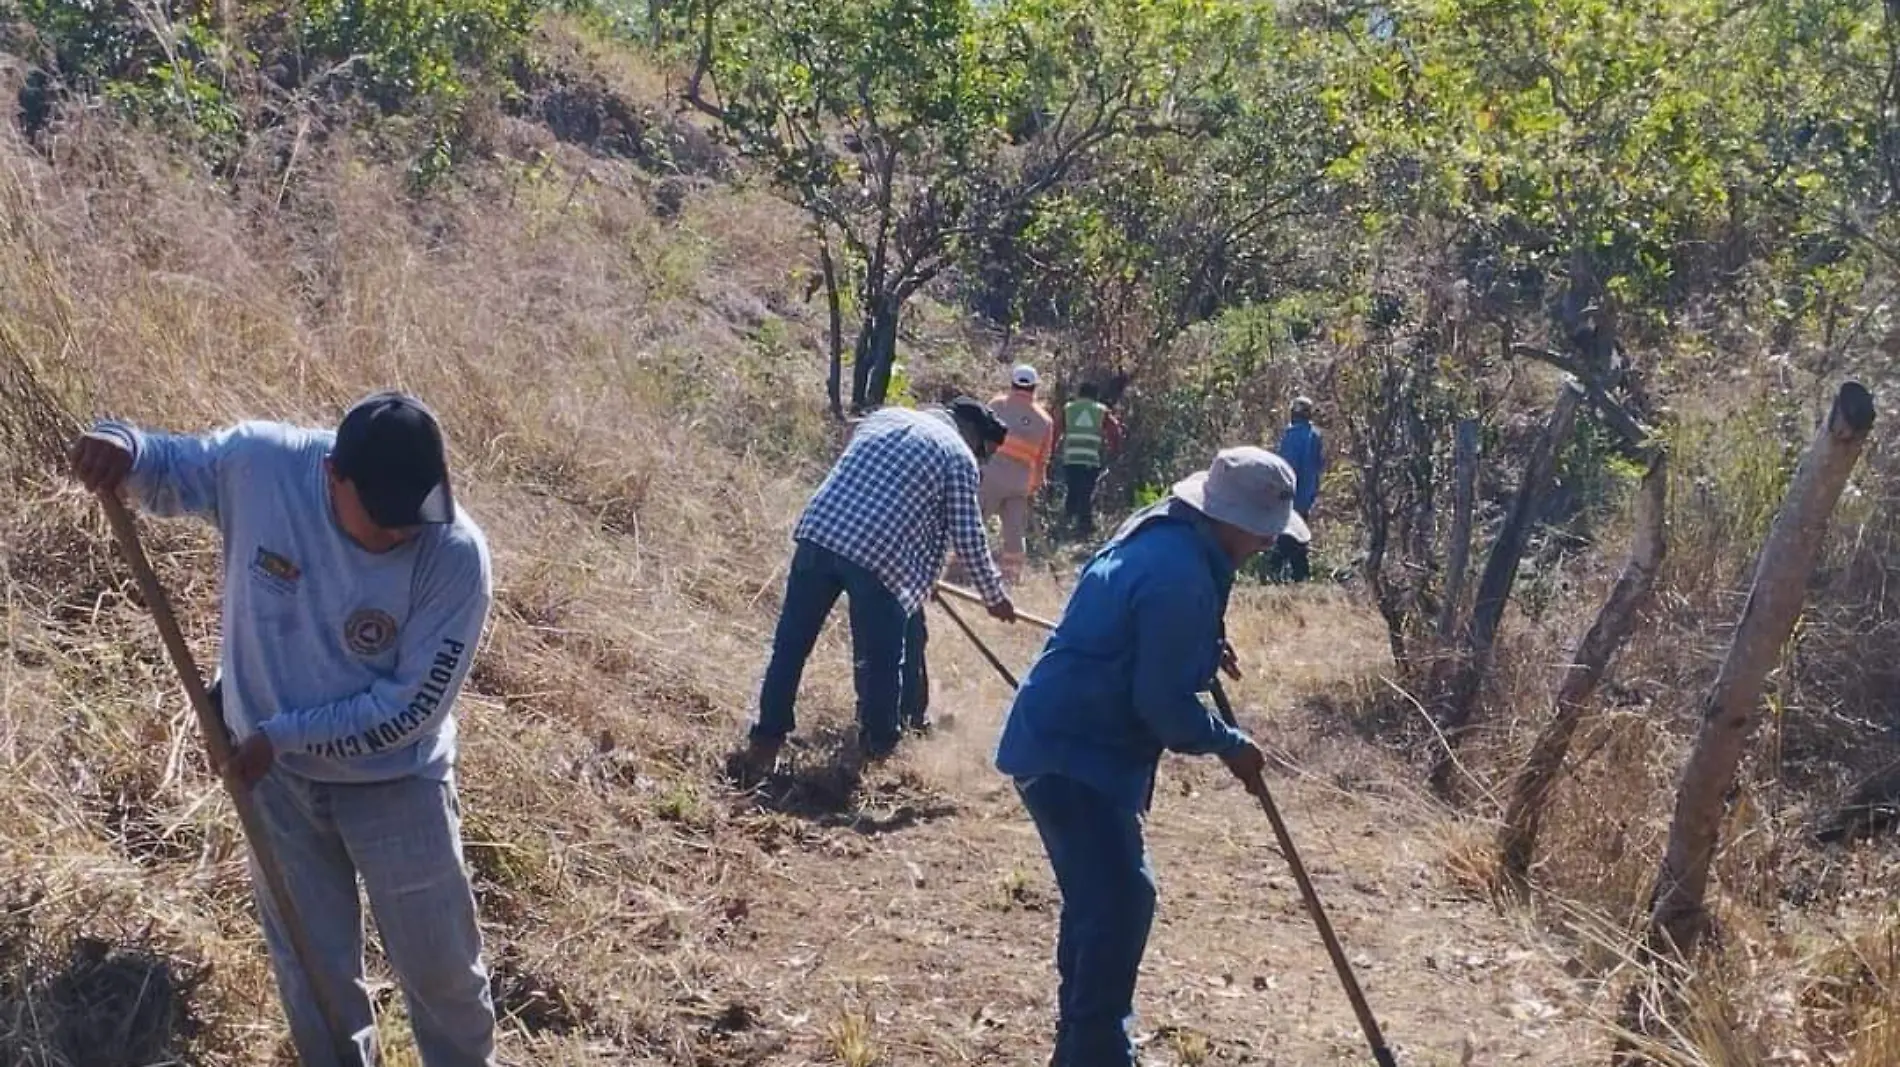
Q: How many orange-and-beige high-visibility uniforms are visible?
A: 1